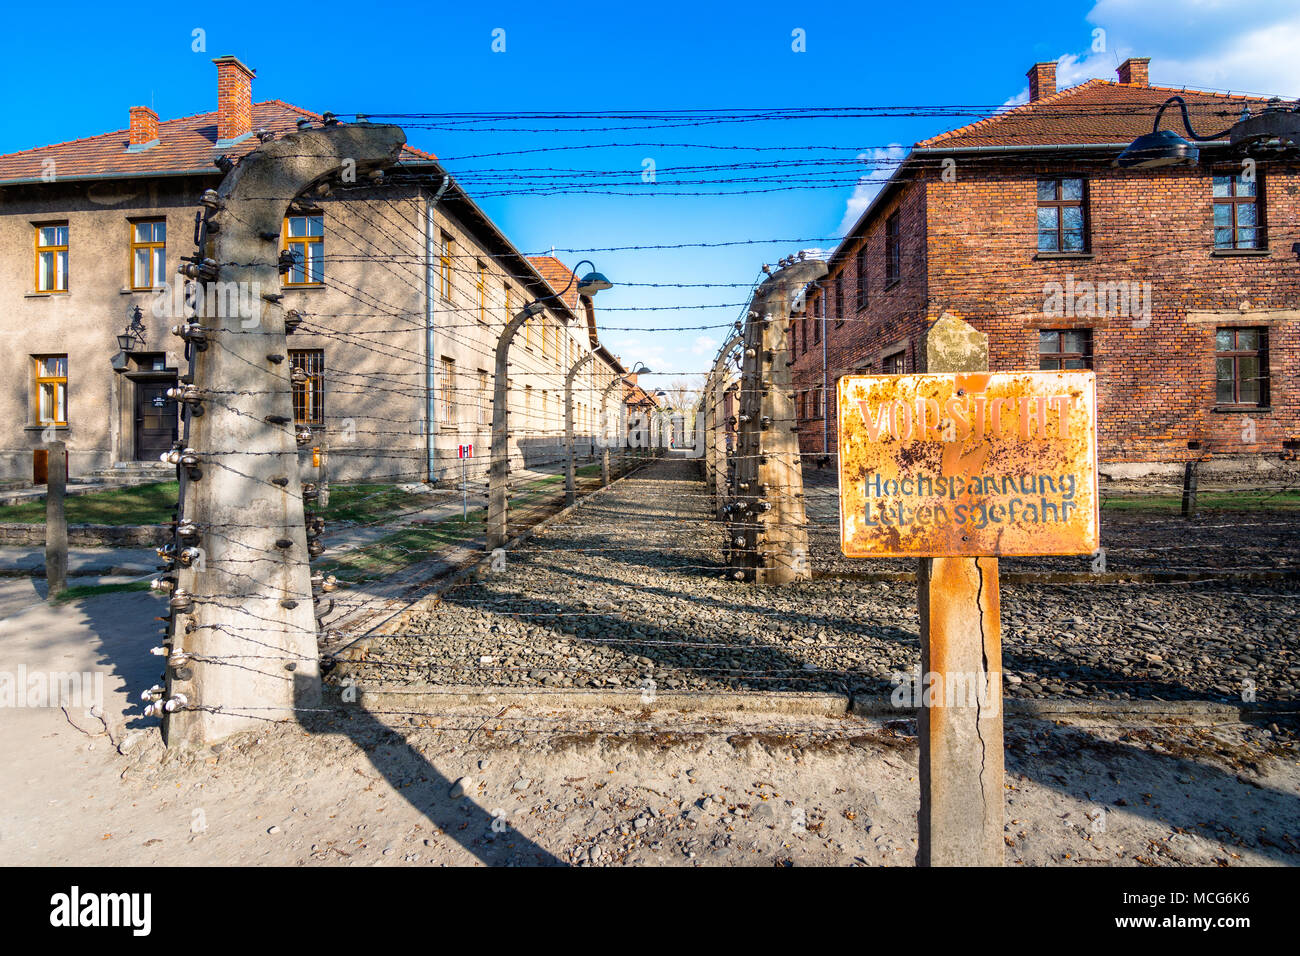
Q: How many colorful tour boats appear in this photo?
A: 0